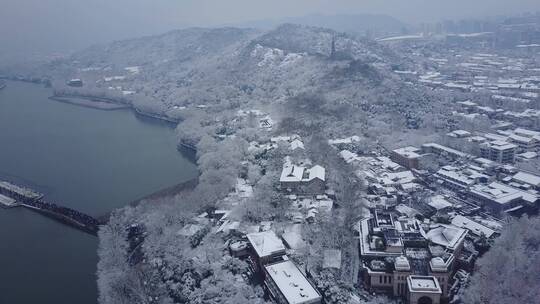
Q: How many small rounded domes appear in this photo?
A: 2